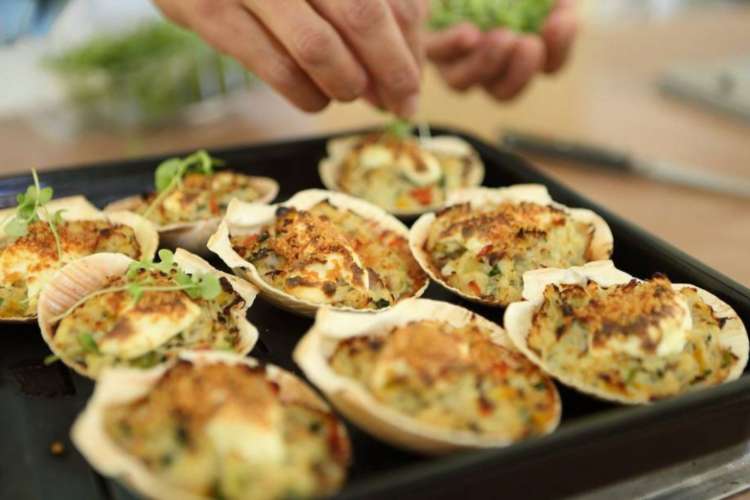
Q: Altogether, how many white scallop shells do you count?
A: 9